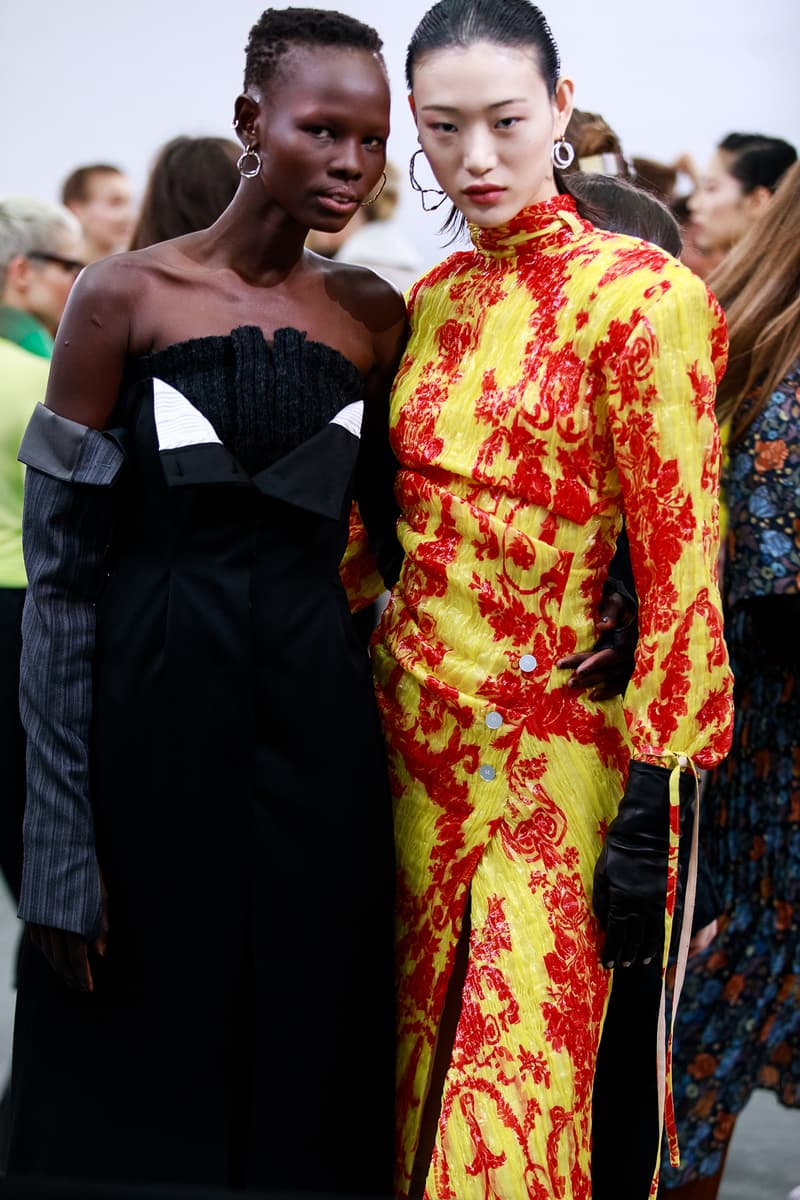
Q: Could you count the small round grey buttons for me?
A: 3